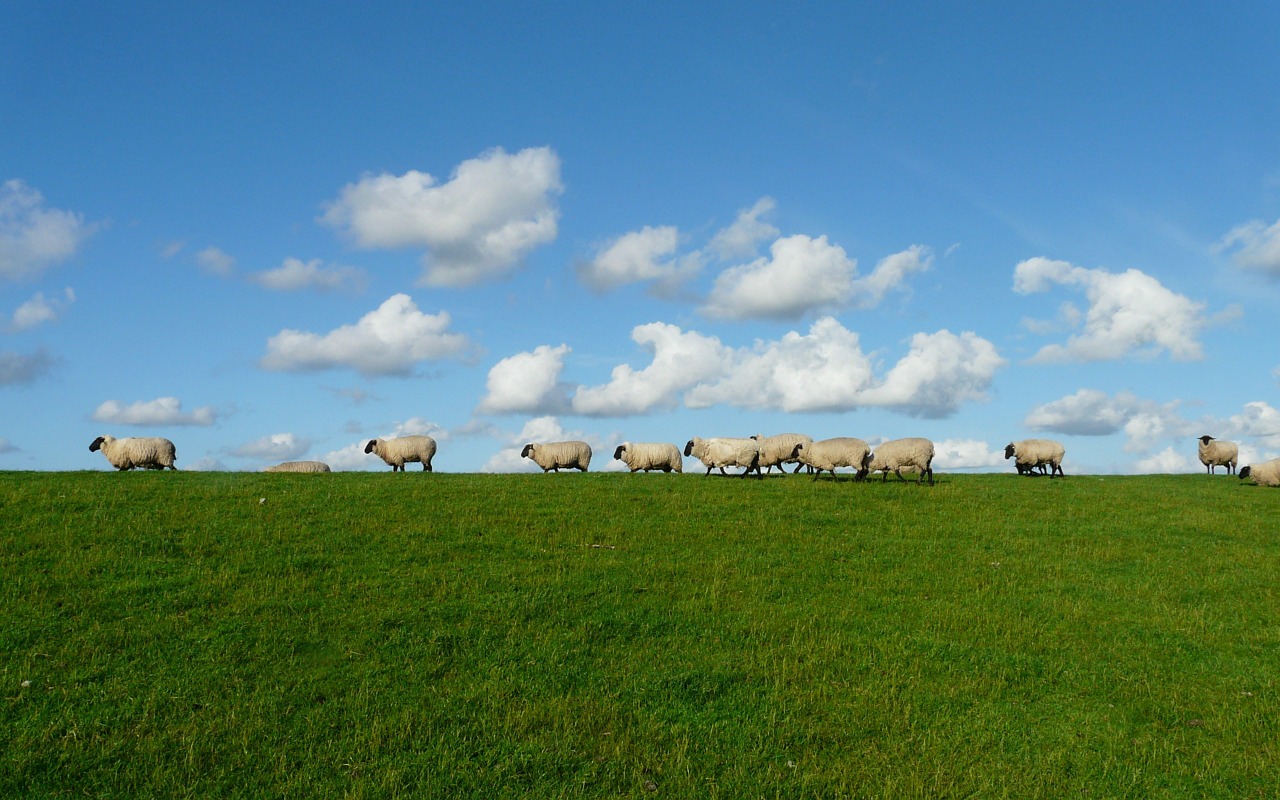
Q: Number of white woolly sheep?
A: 12